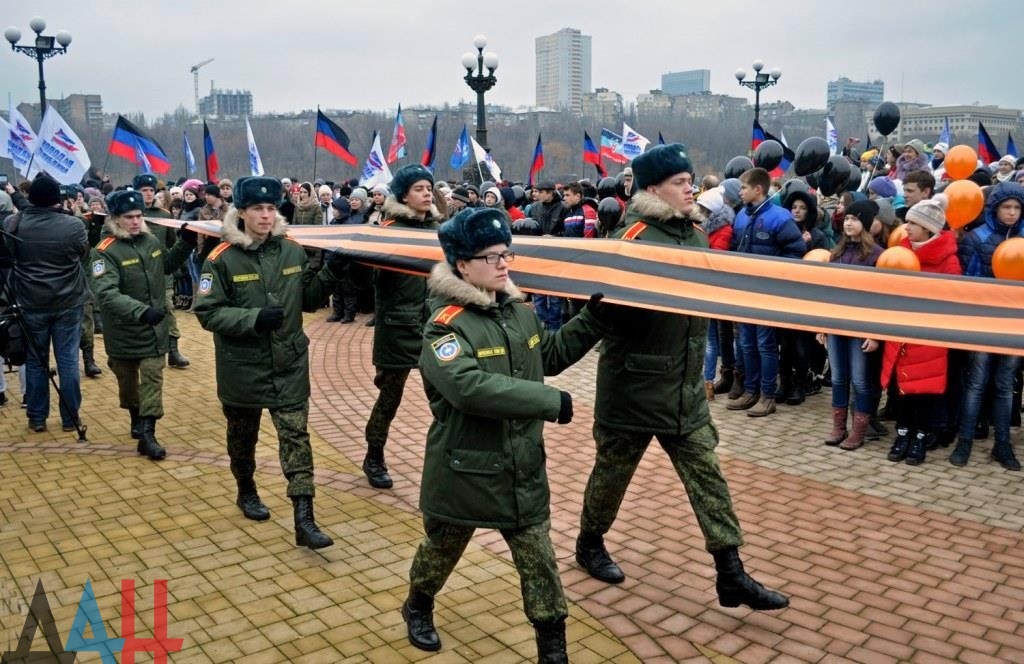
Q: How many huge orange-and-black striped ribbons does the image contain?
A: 1